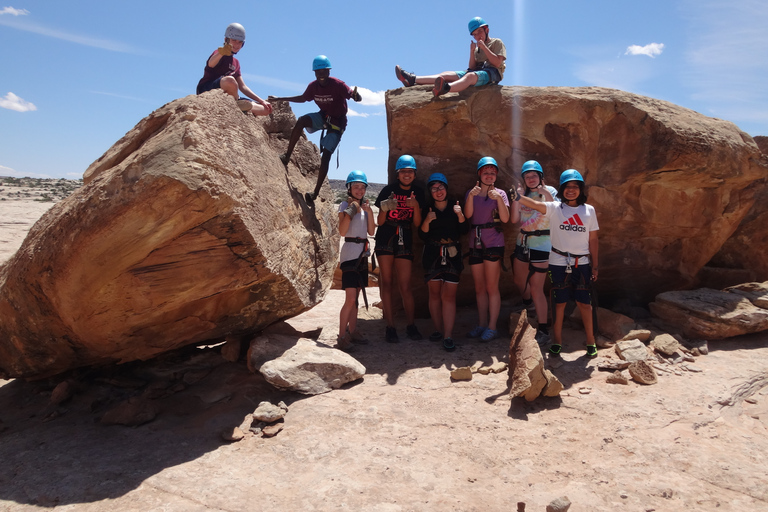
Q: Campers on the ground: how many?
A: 6